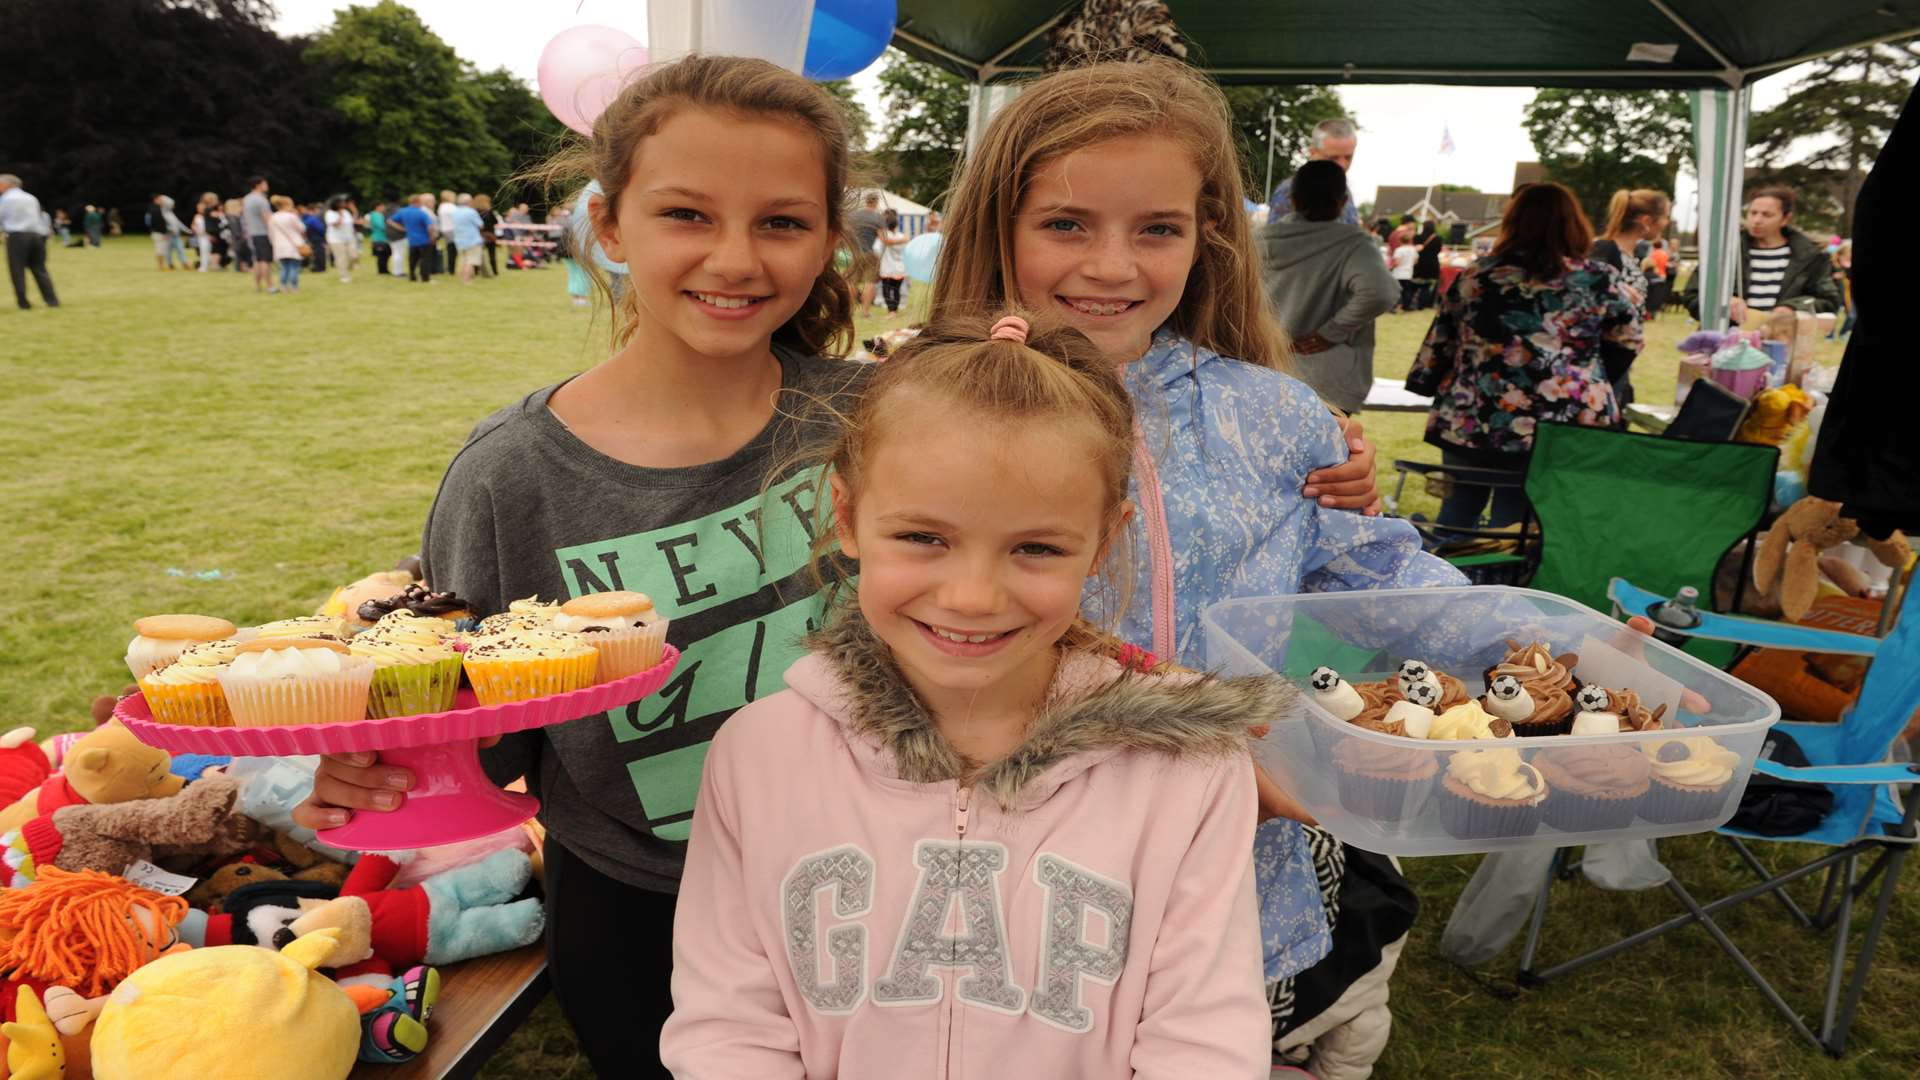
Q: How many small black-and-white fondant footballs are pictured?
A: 5